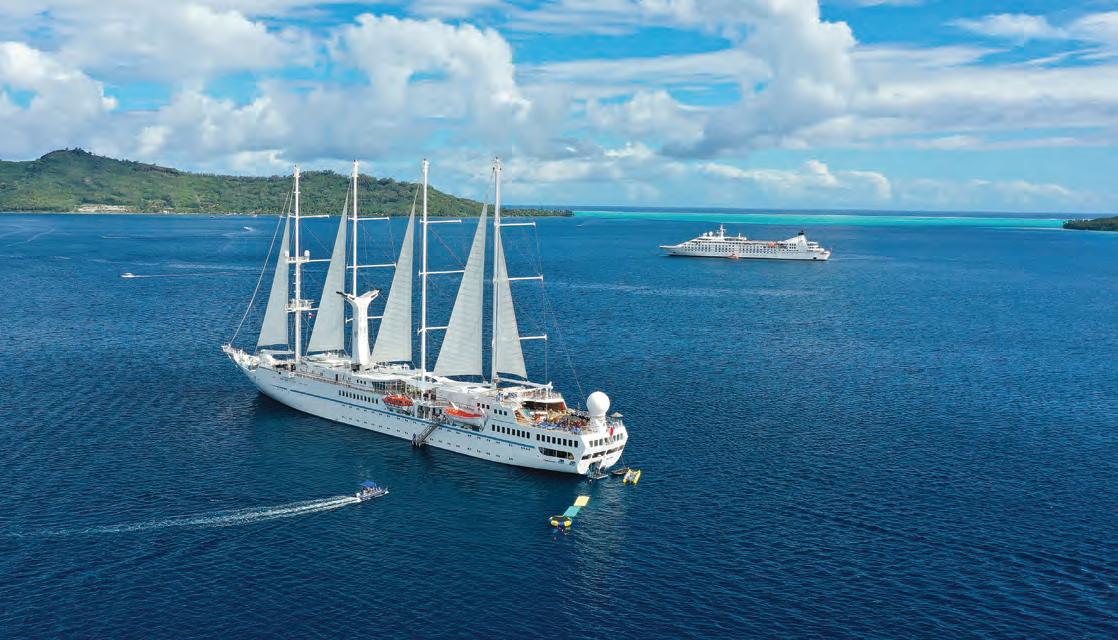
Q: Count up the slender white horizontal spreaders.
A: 12